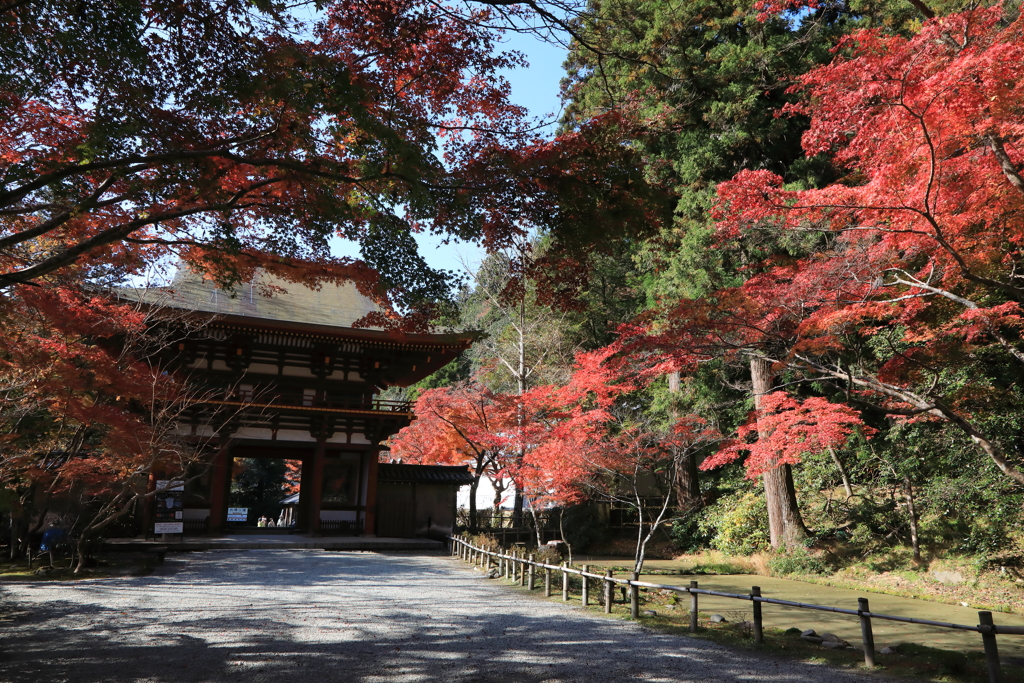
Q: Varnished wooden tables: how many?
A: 0